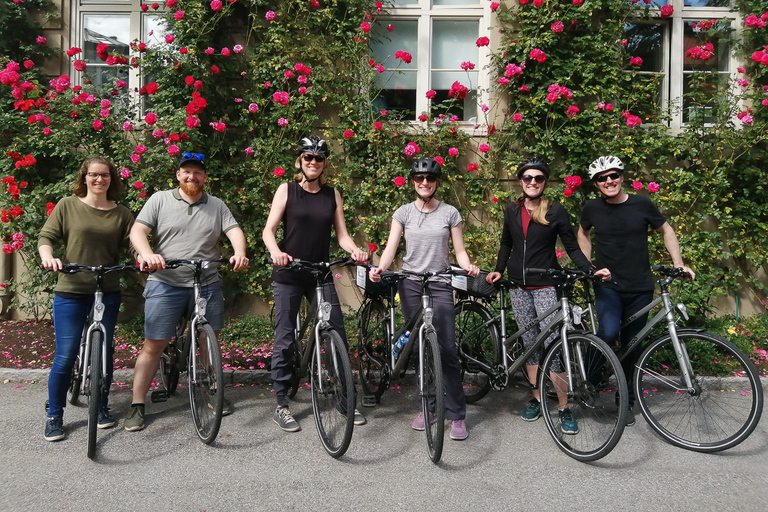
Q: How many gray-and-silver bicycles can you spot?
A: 6